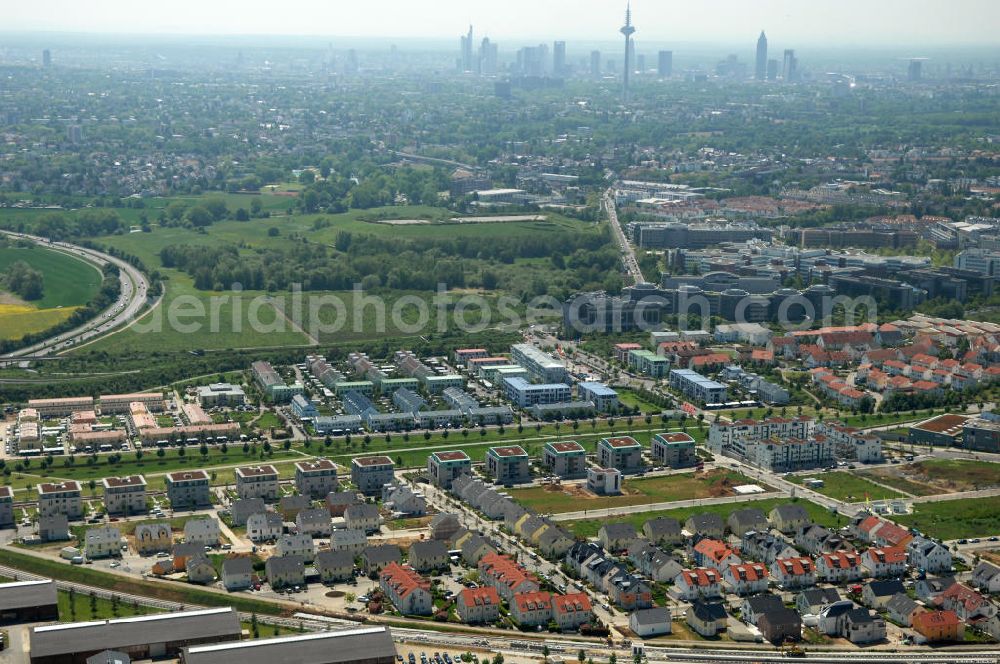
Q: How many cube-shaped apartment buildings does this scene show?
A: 12